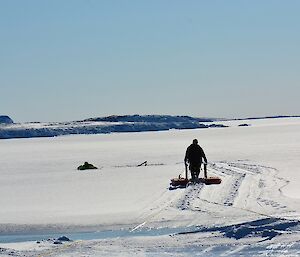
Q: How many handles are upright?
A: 2